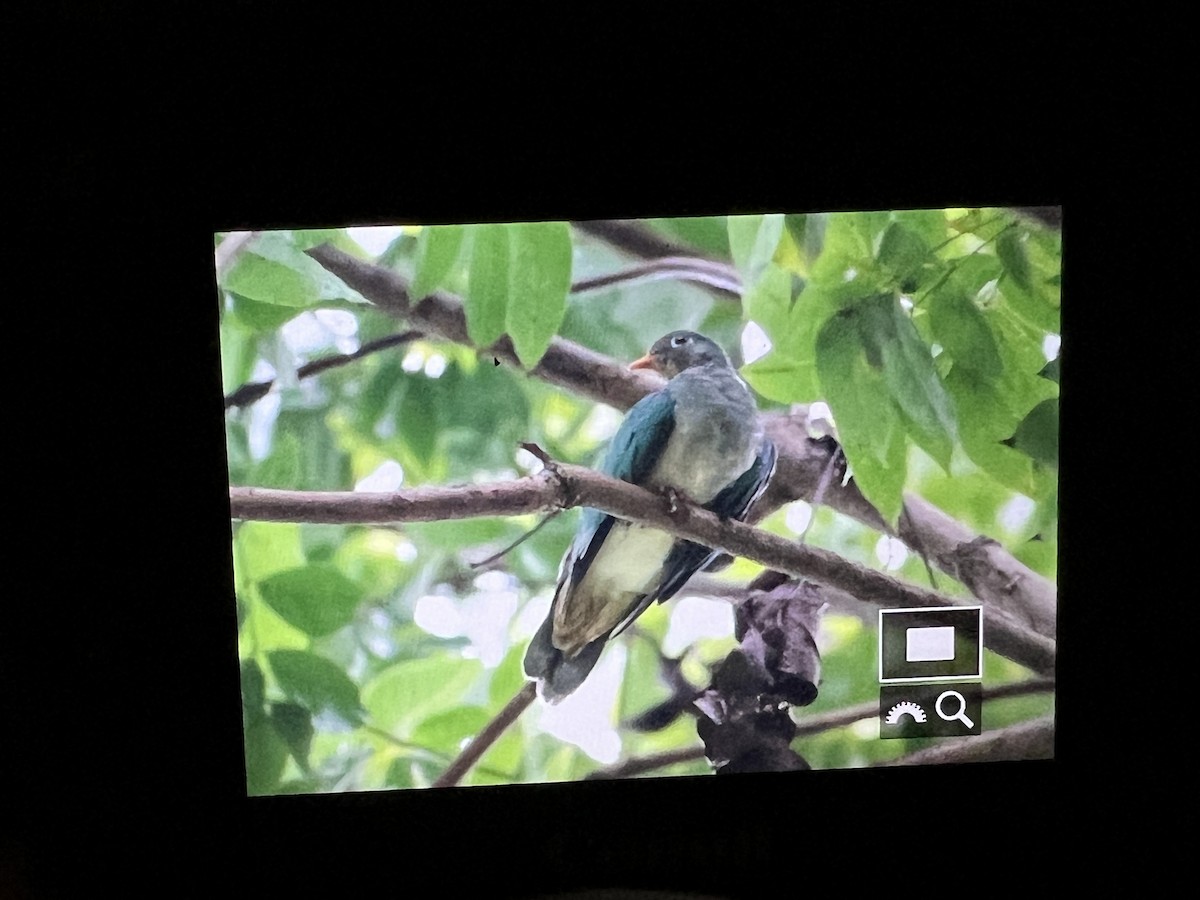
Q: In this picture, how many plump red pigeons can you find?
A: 0